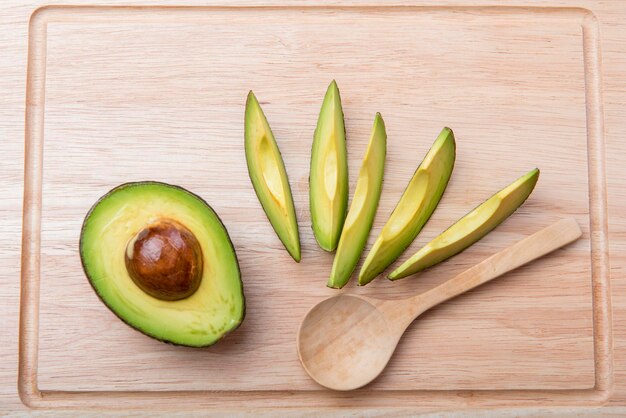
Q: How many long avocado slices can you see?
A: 5